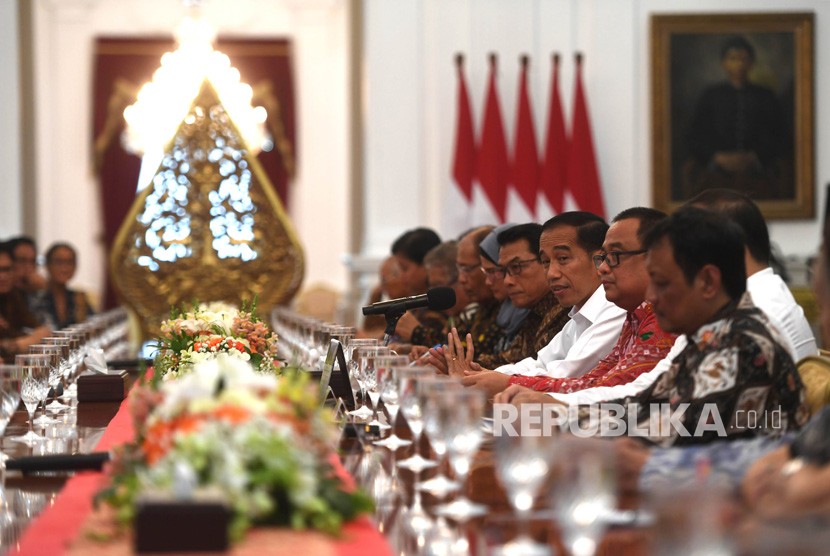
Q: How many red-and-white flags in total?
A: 5